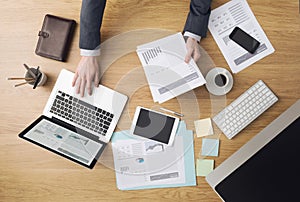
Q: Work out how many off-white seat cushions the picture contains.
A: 0